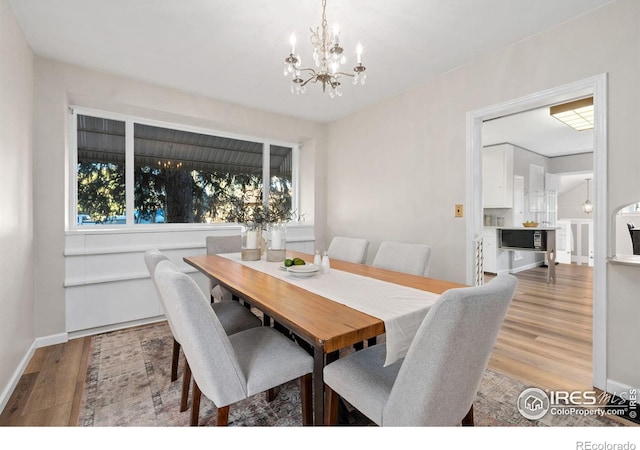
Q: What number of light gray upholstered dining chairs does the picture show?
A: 6